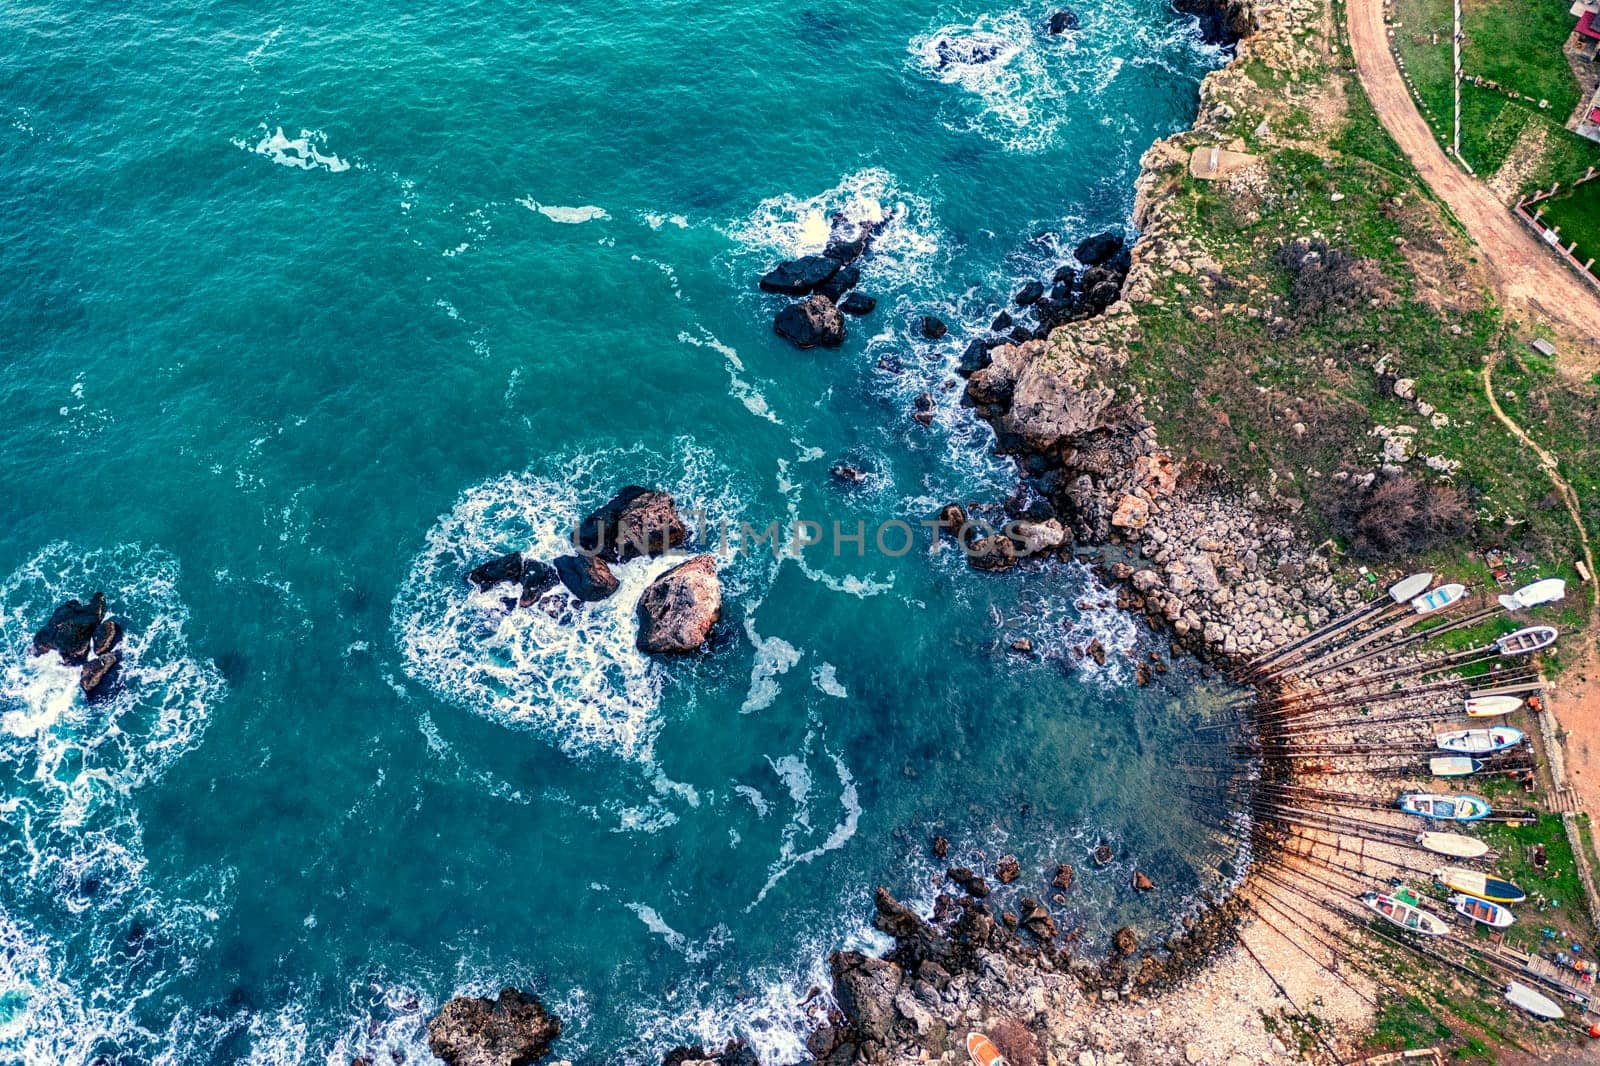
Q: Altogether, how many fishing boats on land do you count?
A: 14